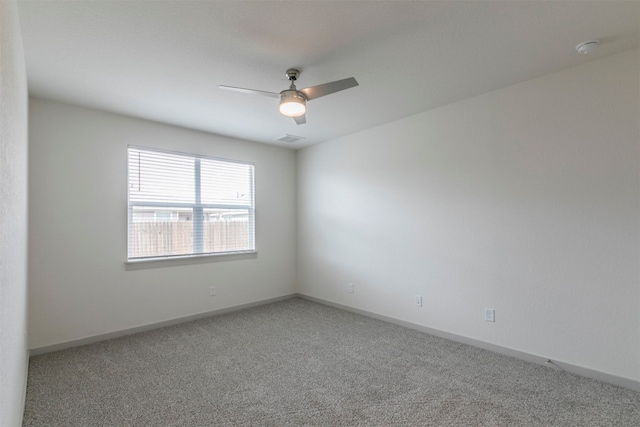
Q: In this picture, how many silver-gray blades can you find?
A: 3